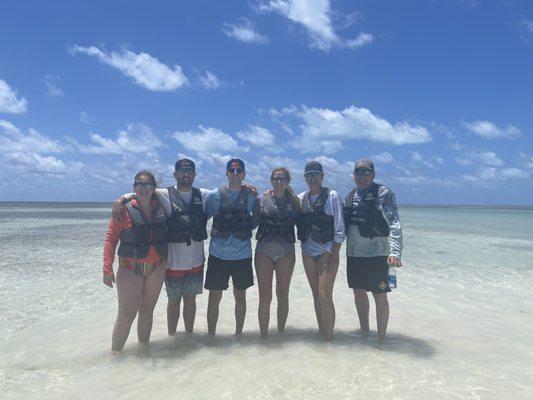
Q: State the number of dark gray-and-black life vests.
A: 6